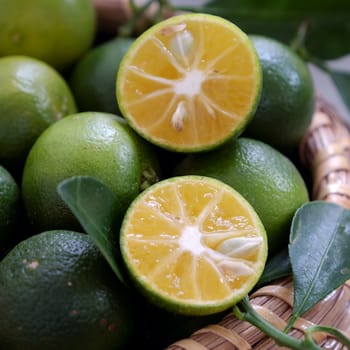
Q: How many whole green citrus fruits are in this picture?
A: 8